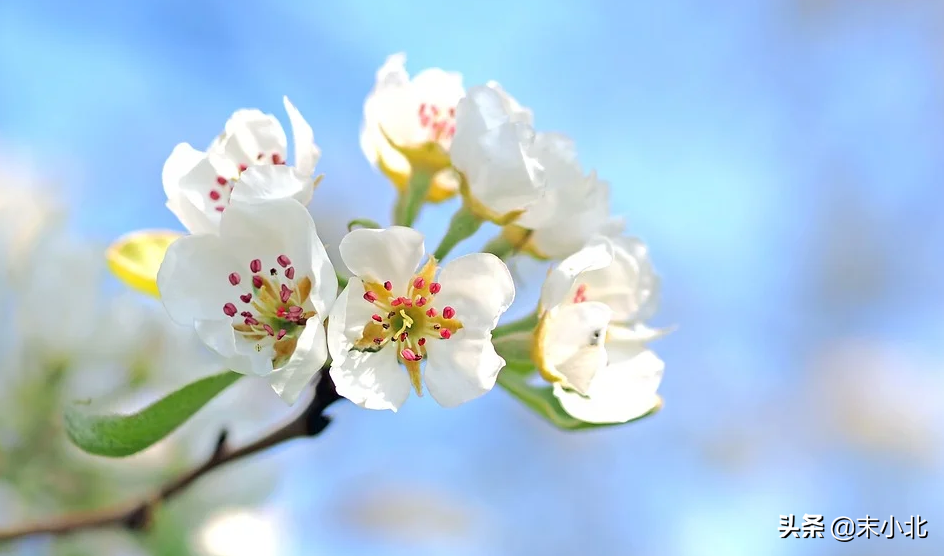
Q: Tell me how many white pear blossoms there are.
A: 7